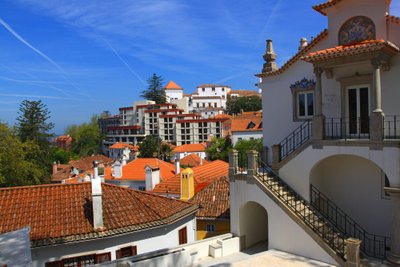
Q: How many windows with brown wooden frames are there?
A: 3